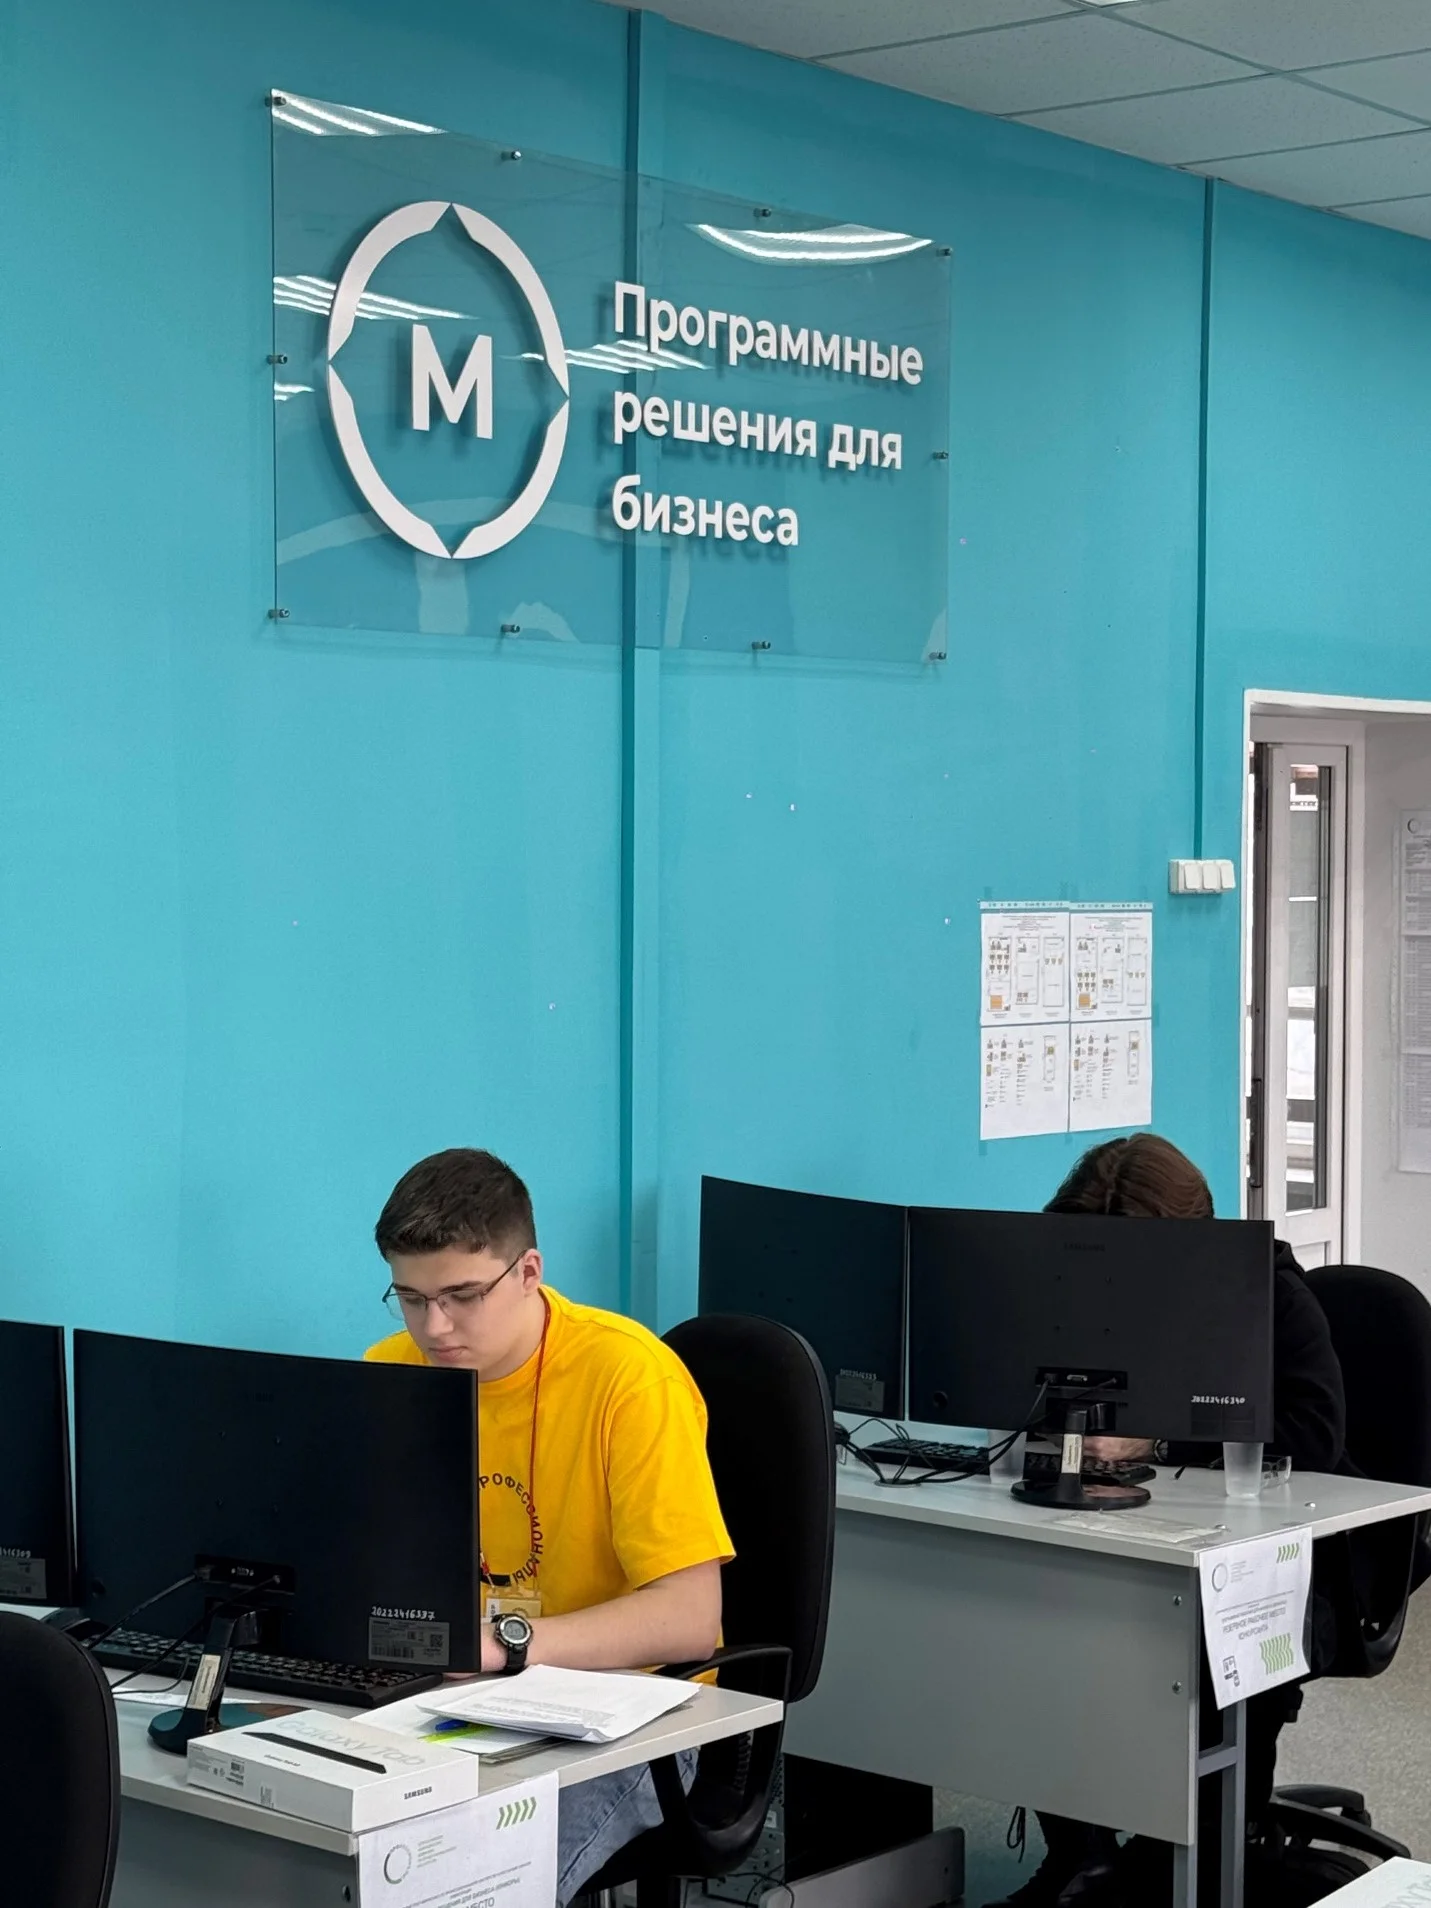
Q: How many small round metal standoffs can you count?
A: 10